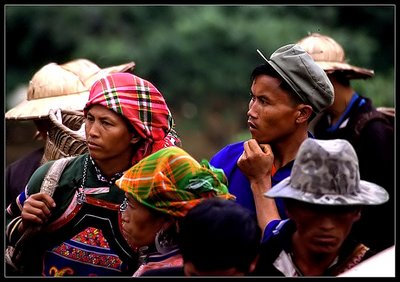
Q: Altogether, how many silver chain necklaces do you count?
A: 1